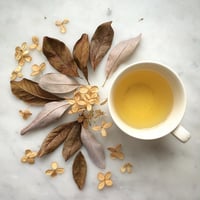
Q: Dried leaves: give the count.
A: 11